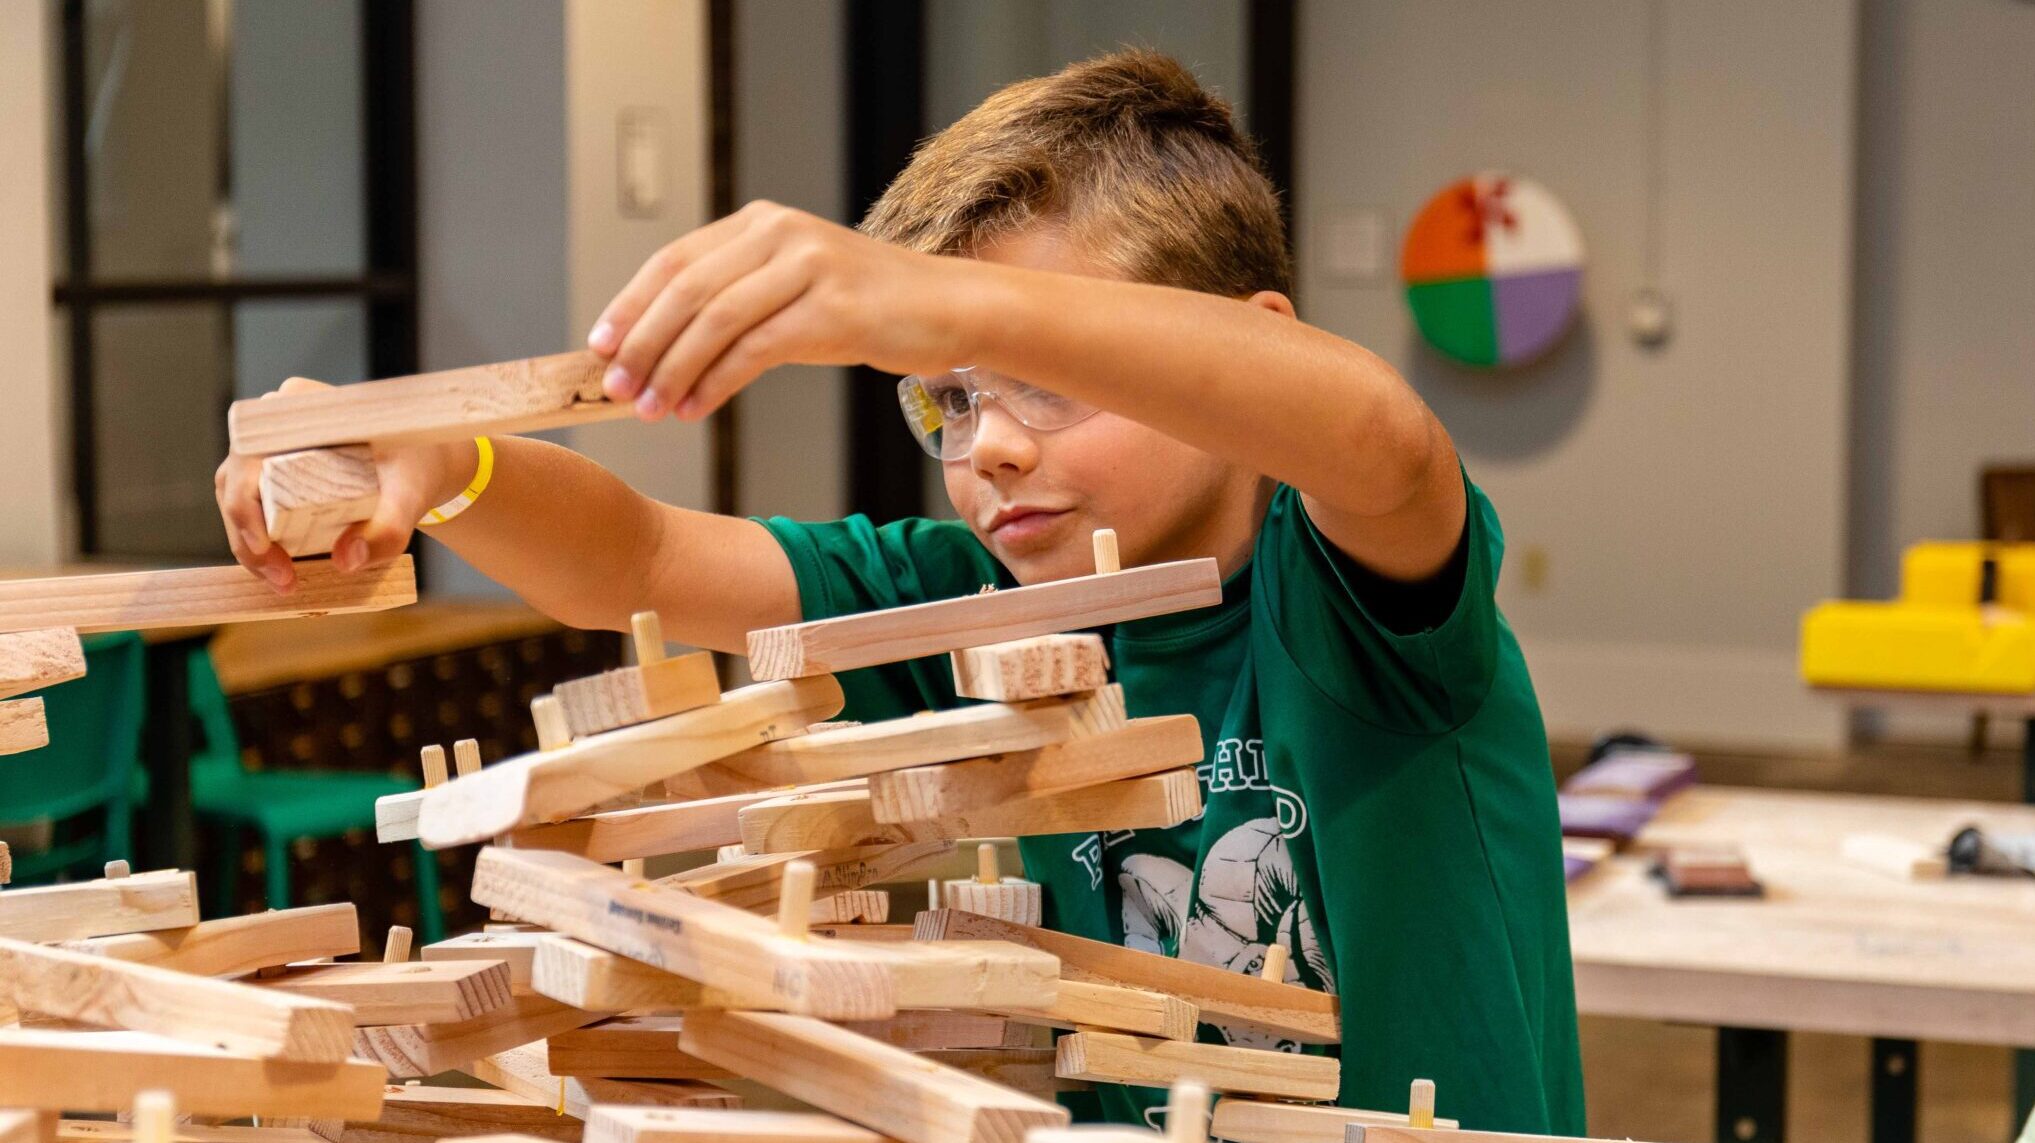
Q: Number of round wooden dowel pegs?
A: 14